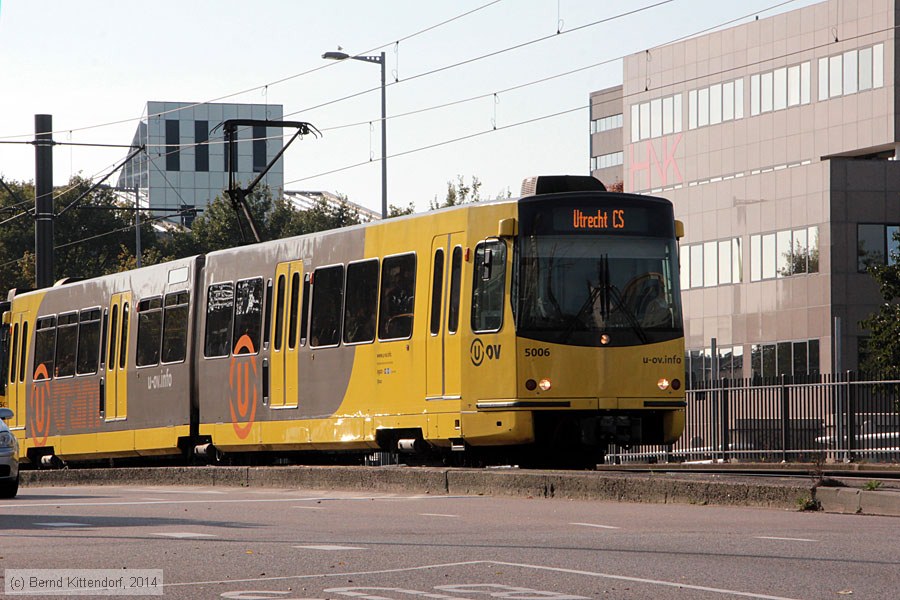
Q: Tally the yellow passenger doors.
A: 4